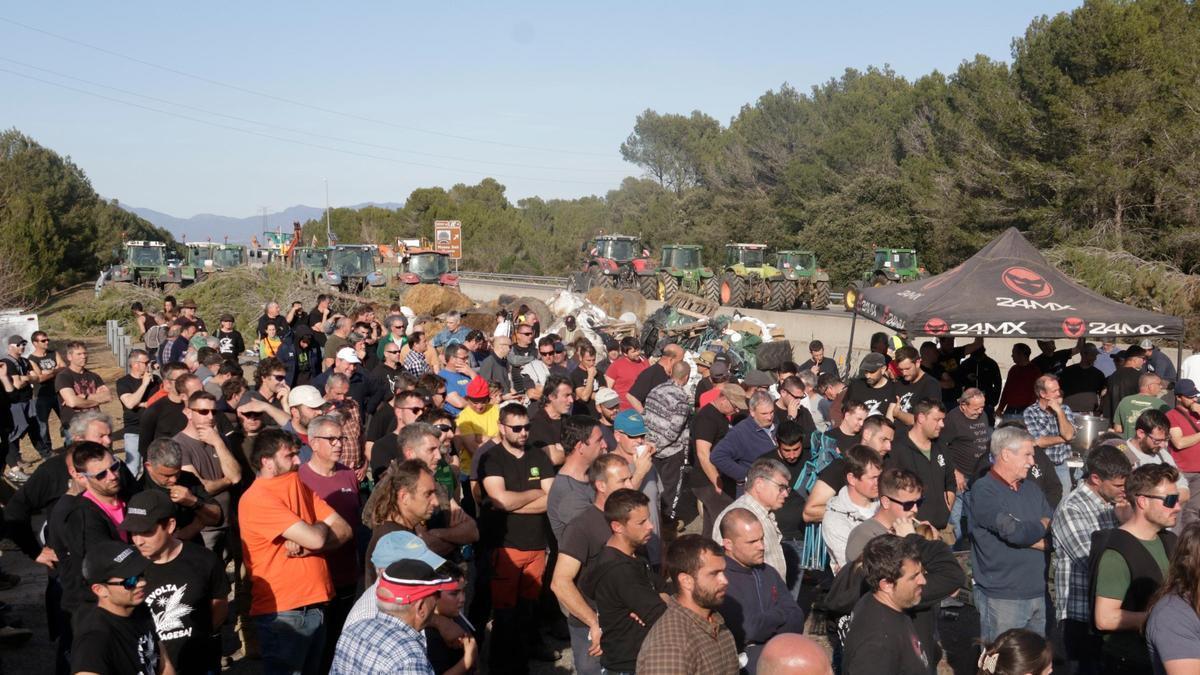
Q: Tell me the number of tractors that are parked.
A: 11